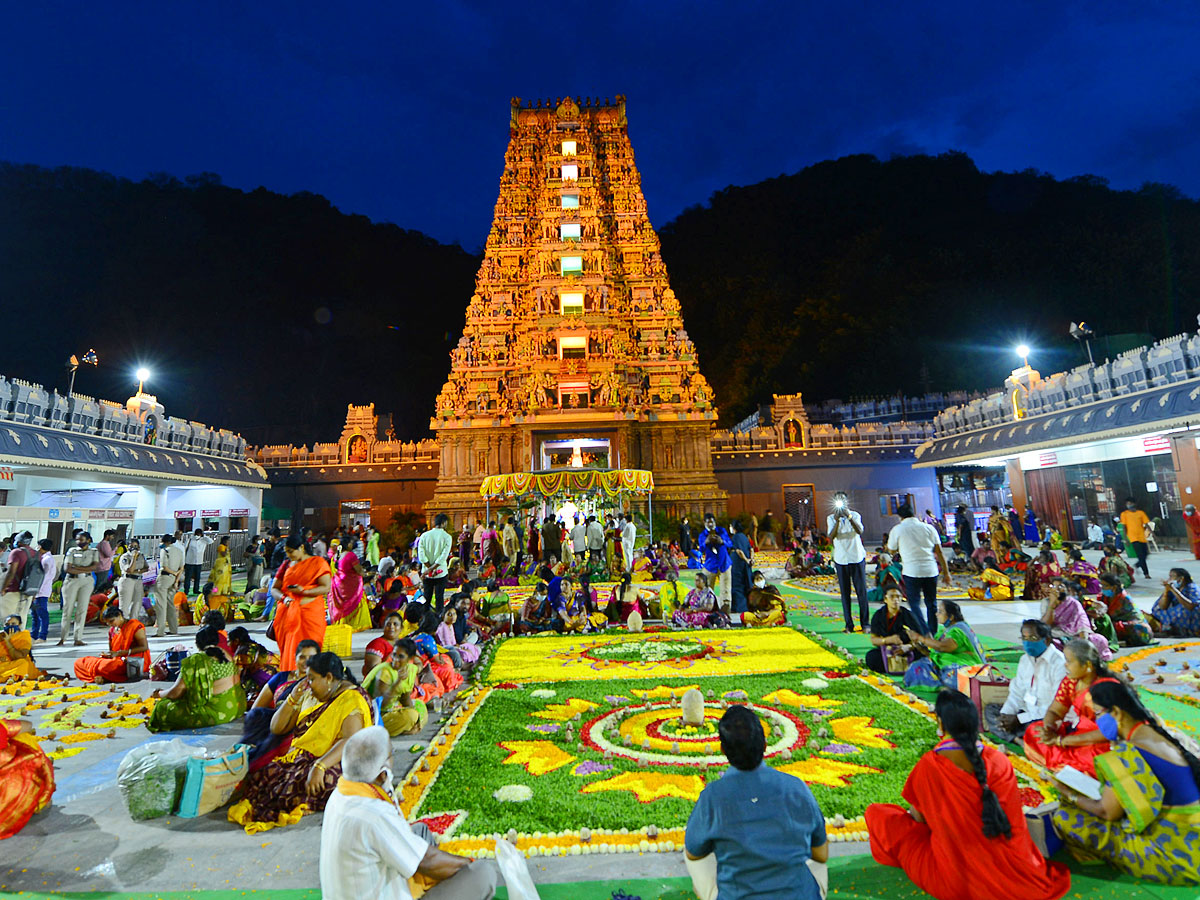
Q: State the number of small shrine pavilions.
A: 4